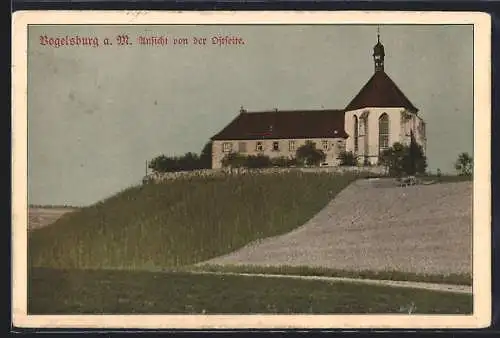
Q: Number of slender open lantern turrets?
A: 1